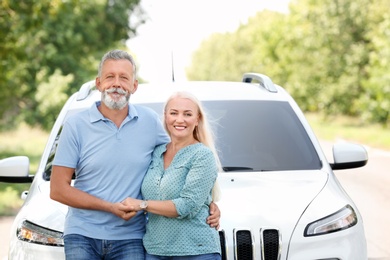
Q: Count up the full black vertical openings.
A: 2